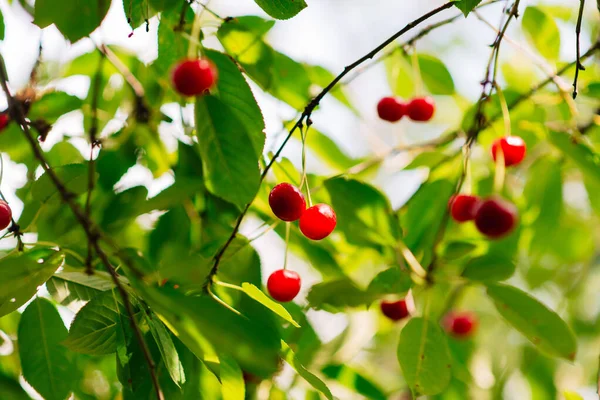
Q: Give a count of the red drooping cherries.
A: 13